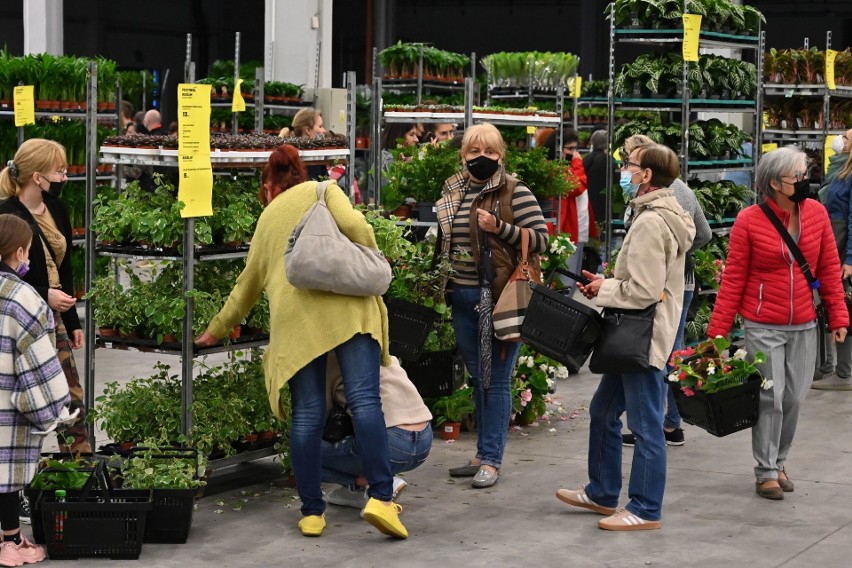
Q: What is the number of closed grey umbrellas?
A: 1